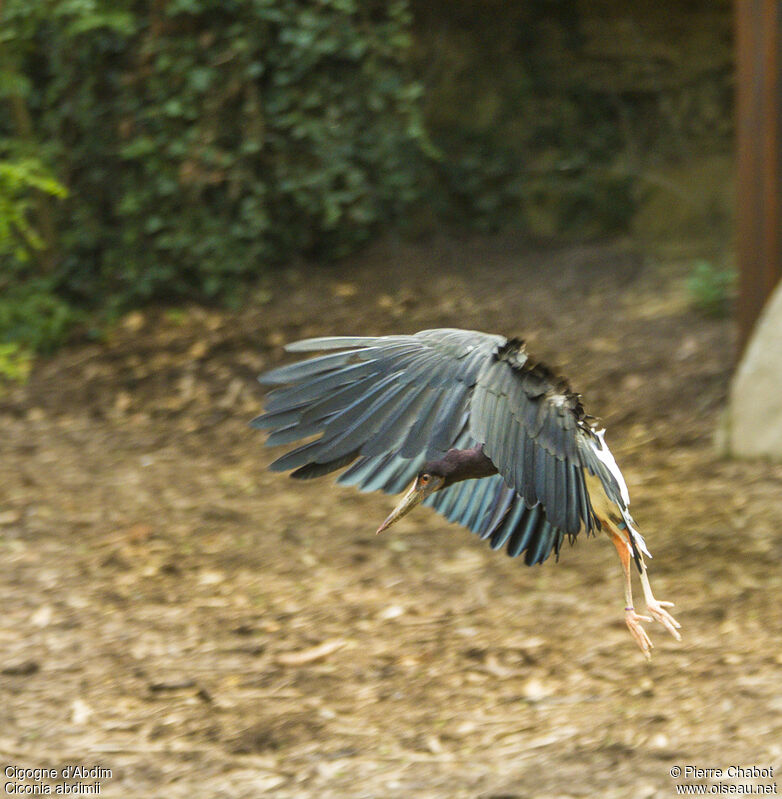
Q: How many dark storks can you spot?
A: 1